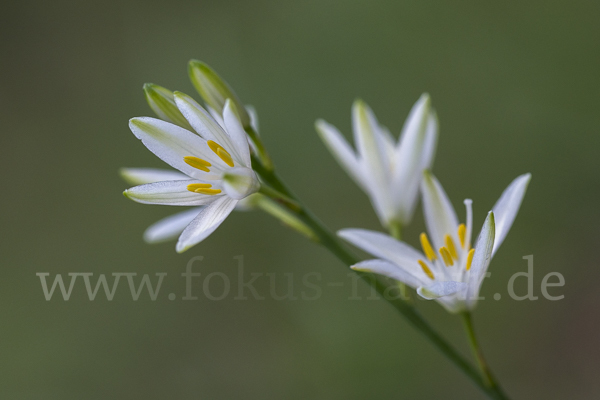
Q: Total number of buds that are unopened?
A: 2